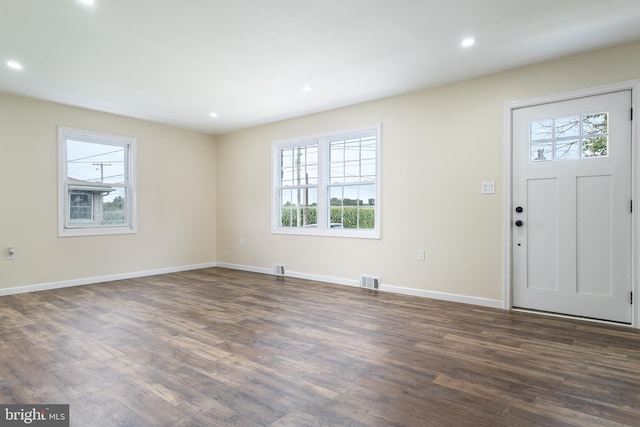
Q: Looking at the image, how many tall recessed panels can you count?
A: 2